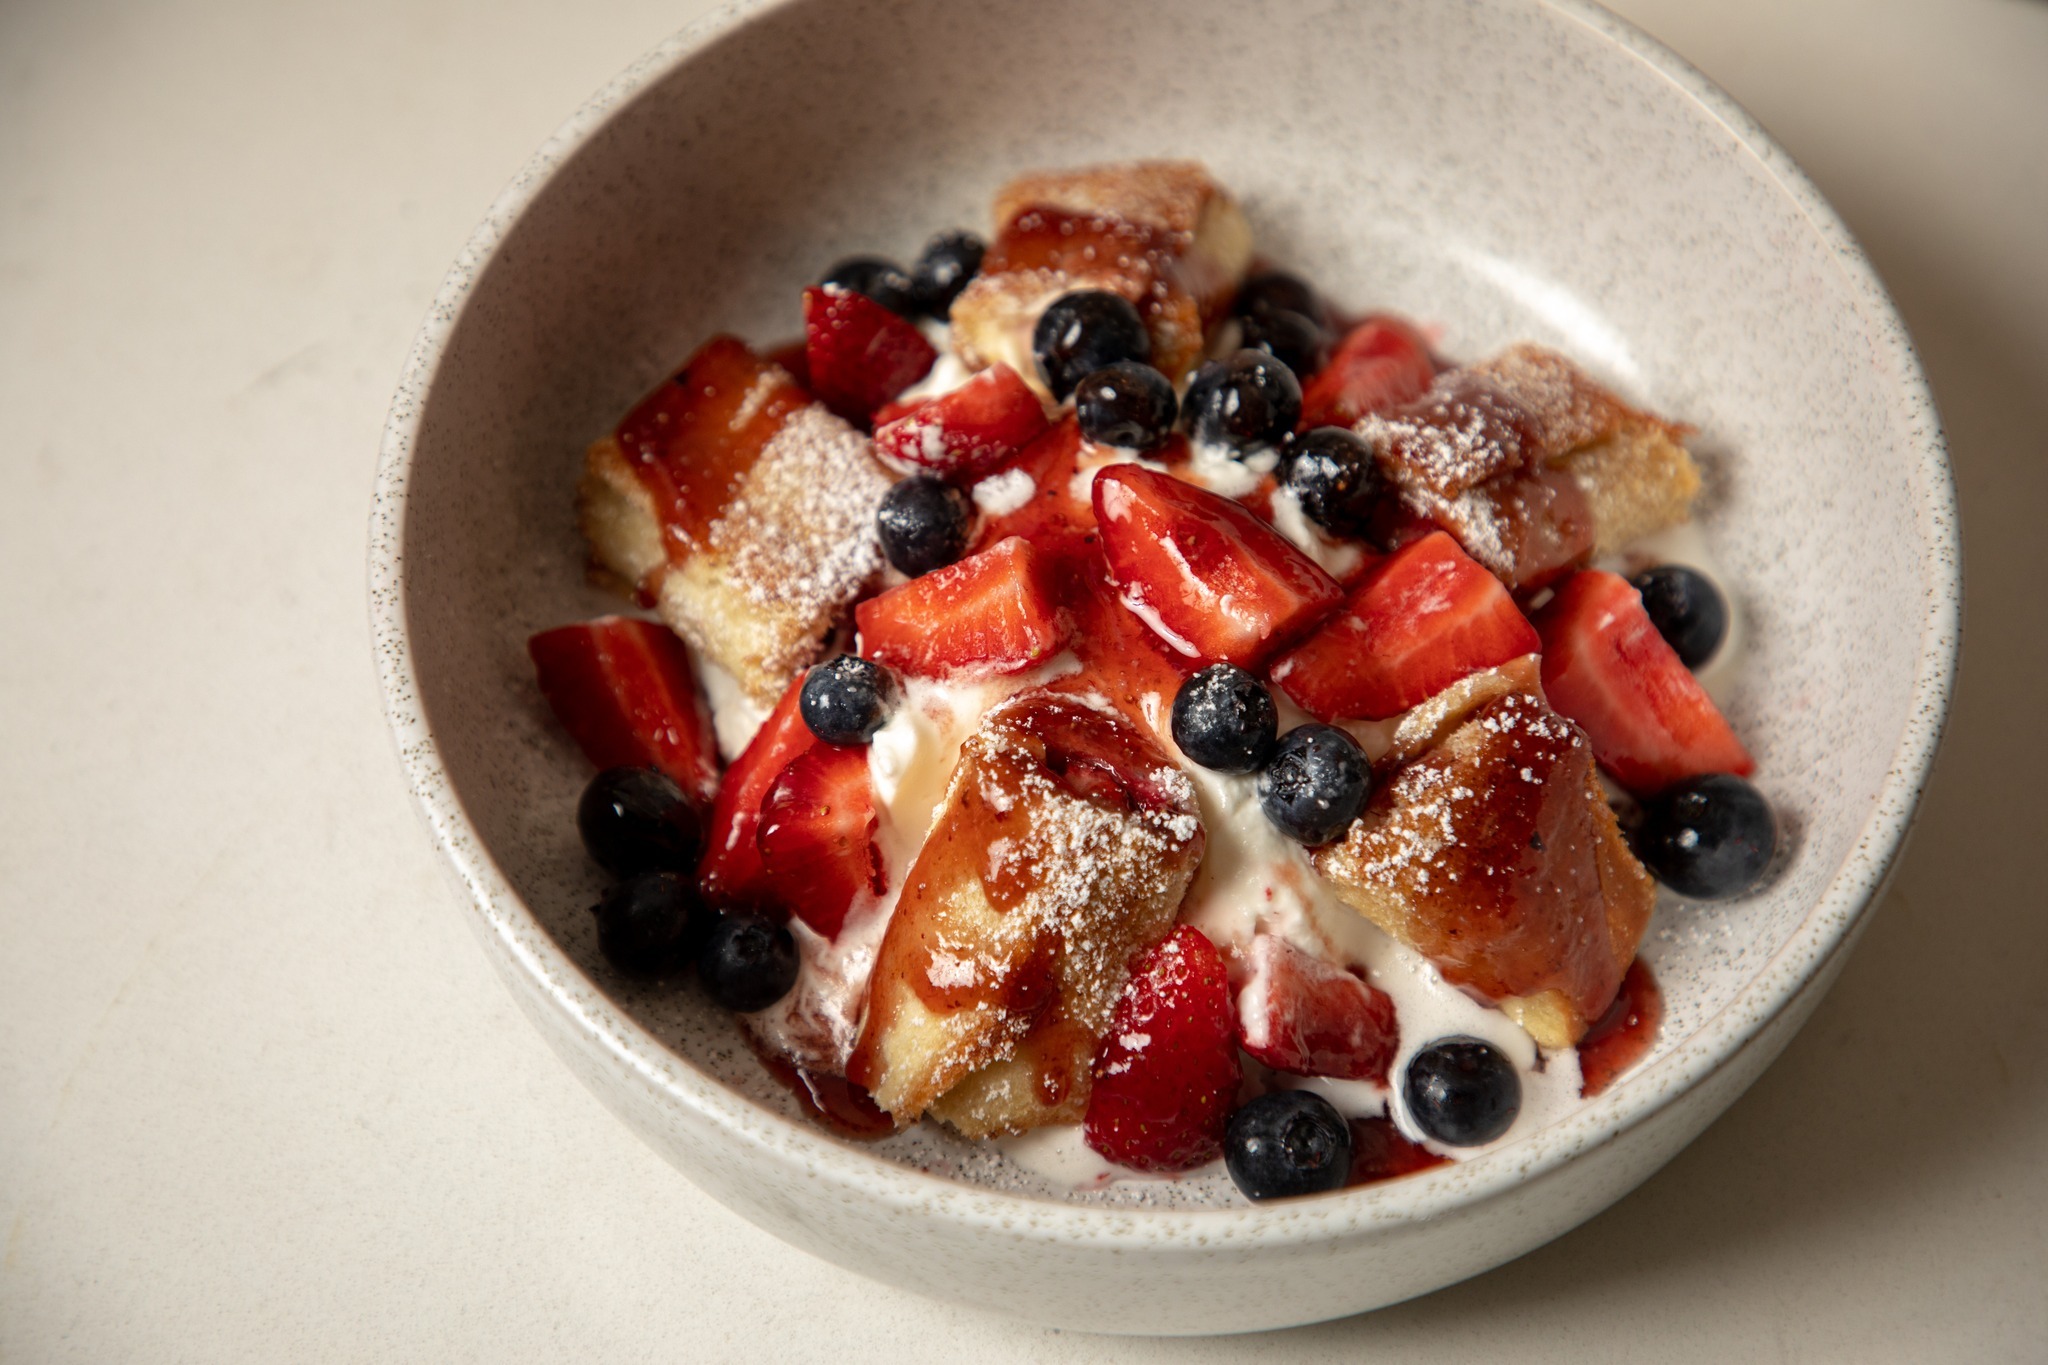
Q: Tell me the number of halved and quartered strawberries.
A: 12